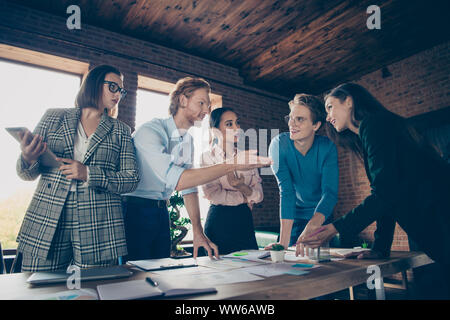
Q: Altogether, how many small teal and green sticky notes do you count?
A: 3